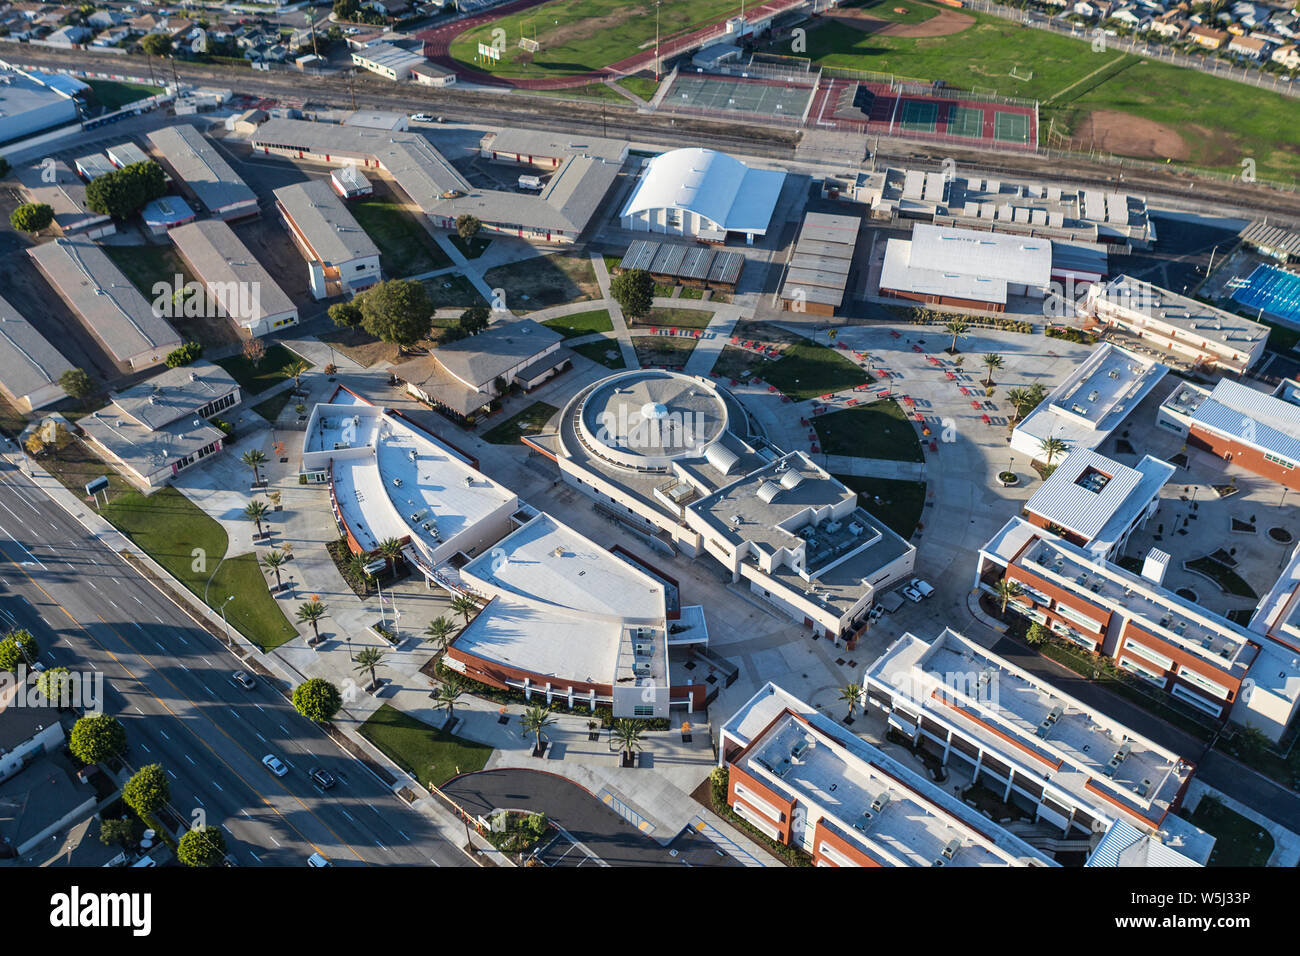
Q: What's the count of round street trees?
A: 6